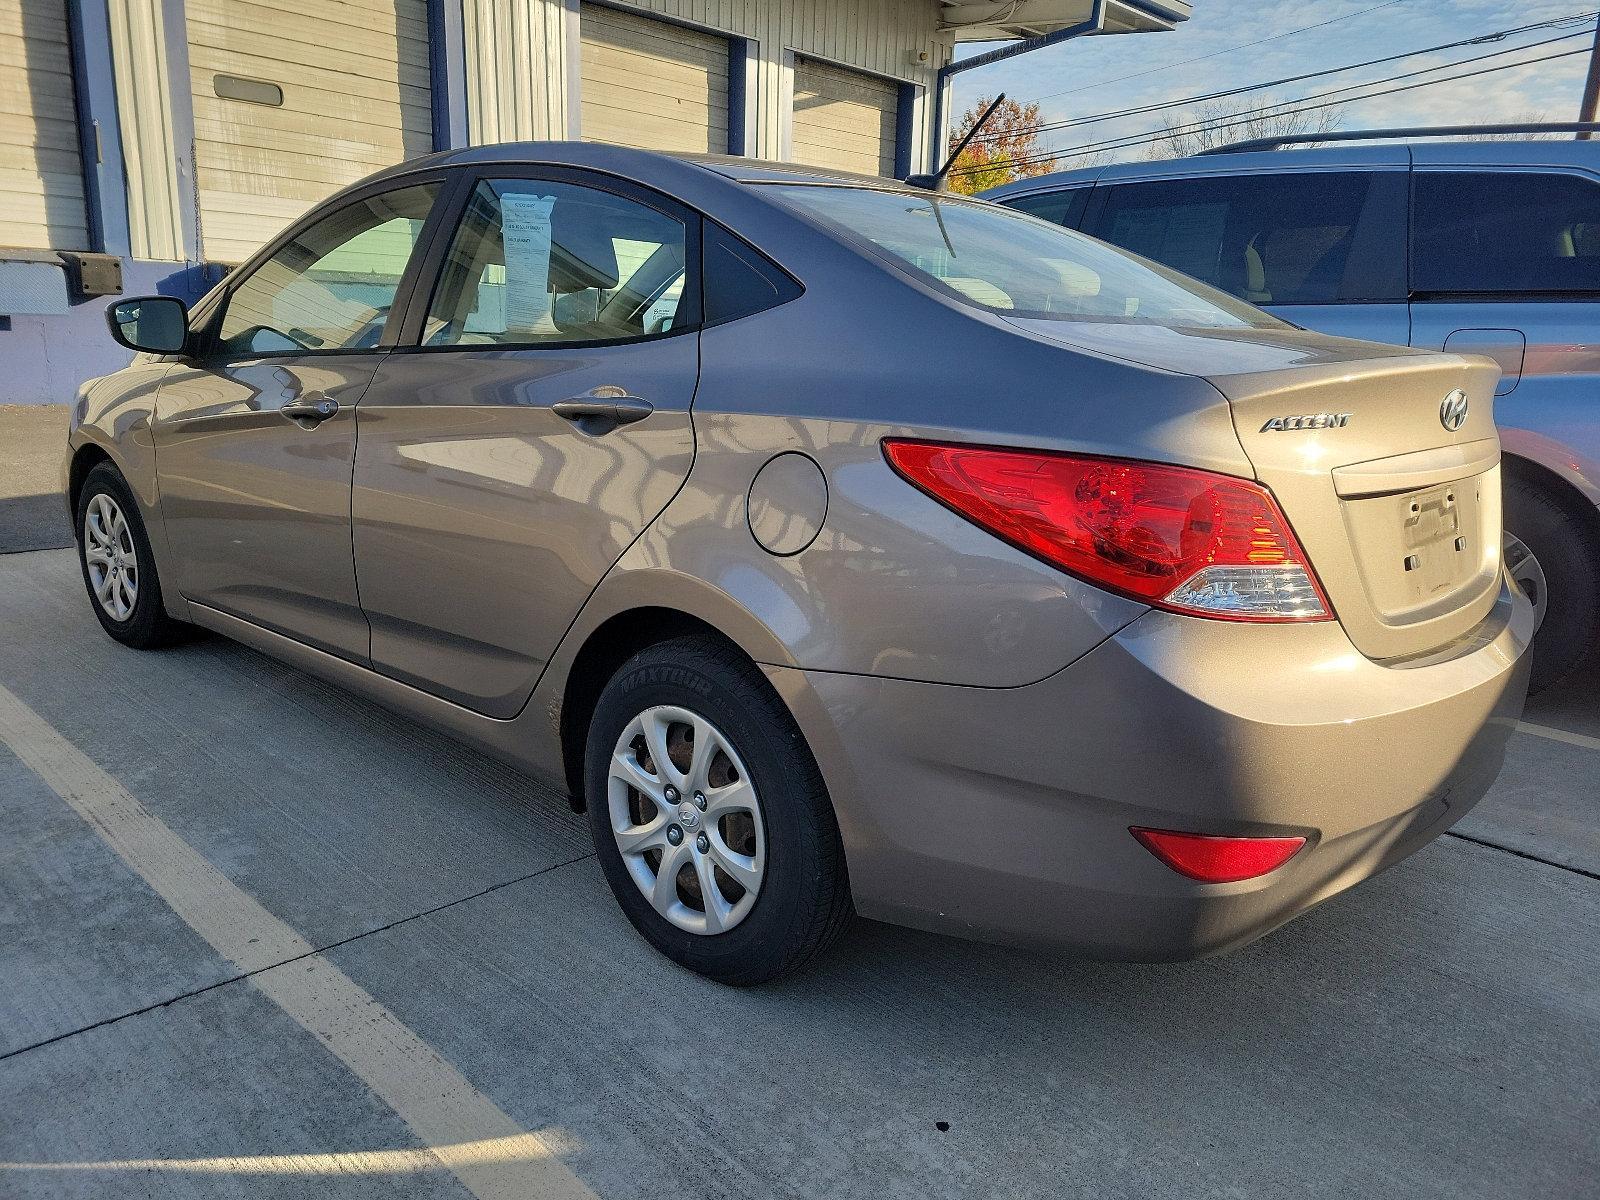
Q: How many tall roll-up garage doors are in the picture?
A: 4